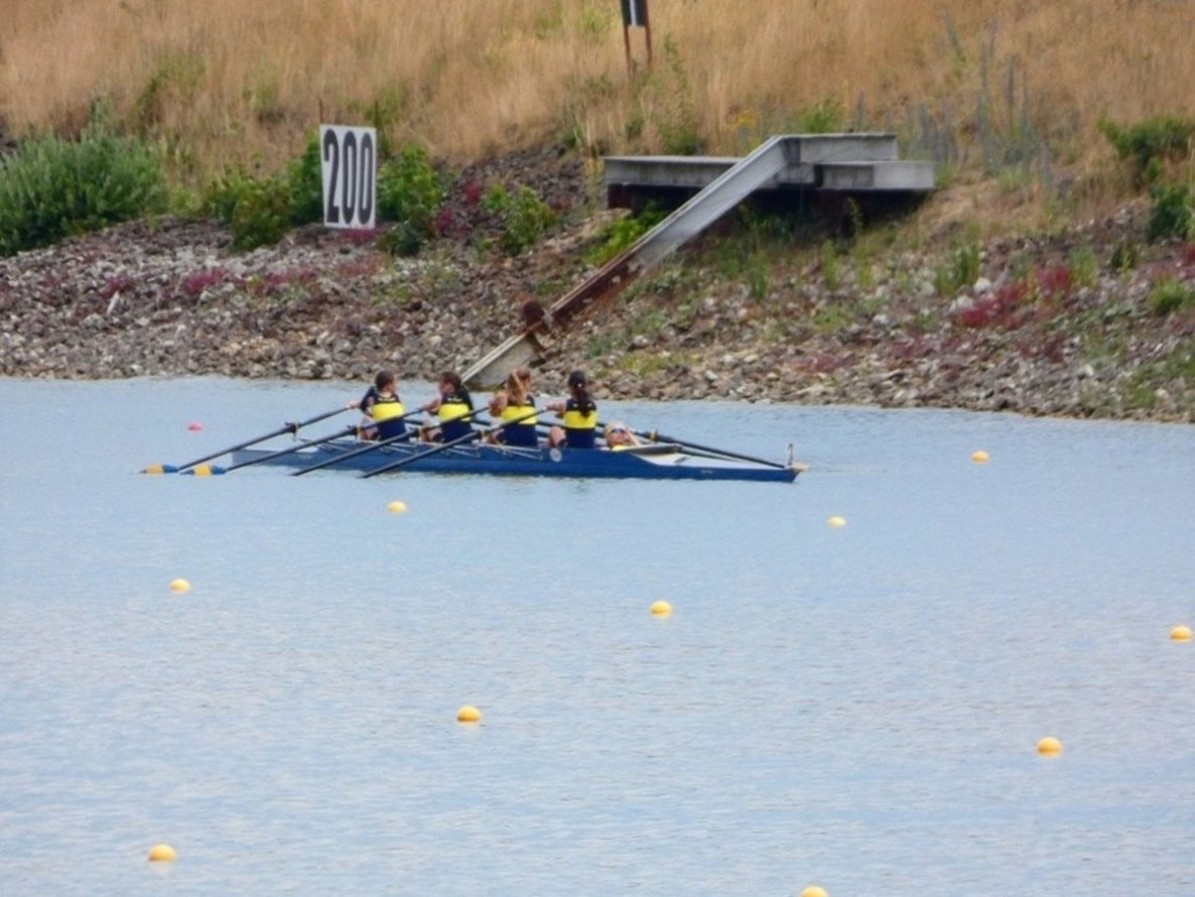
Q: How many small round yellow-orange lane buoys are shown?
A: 10